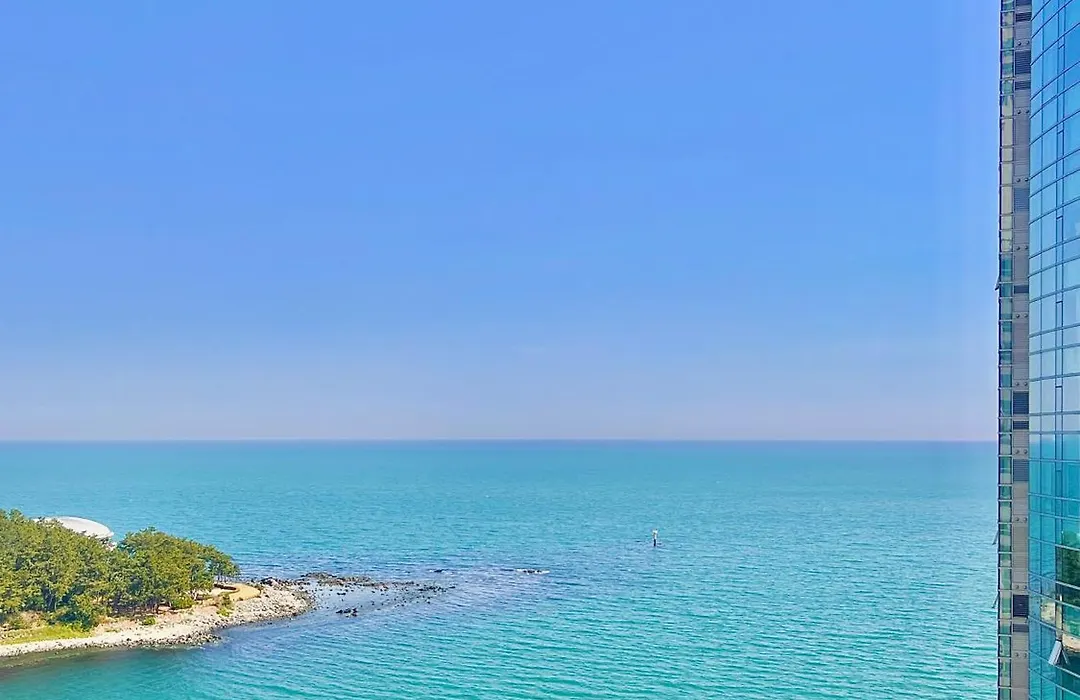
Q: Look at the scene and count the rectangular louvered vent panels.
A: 11